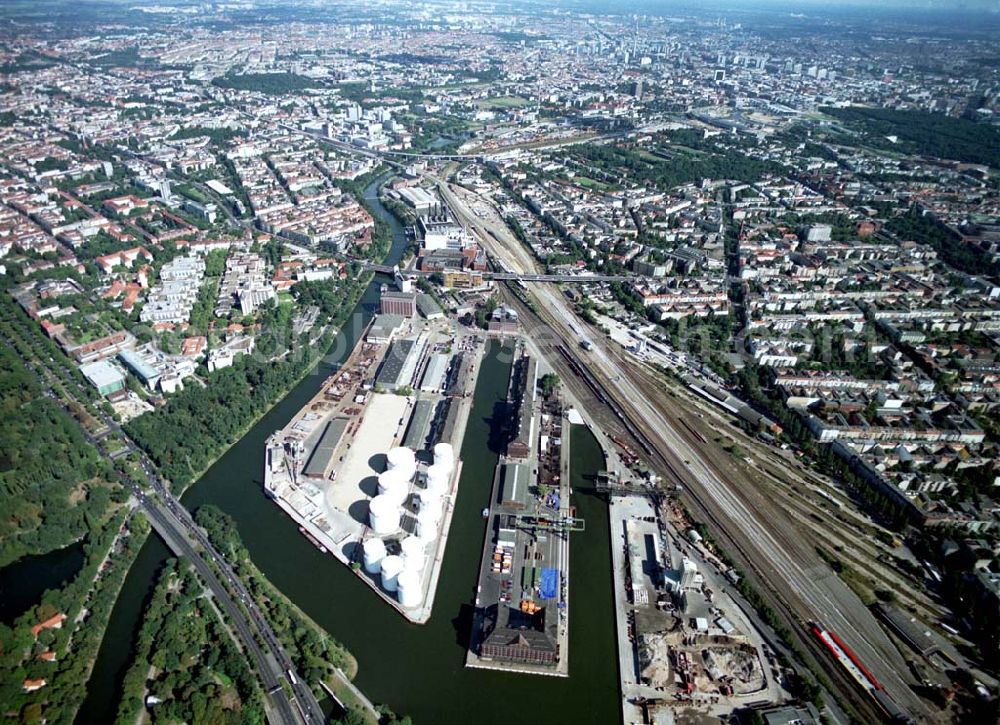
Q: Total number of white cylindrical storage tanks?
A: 11